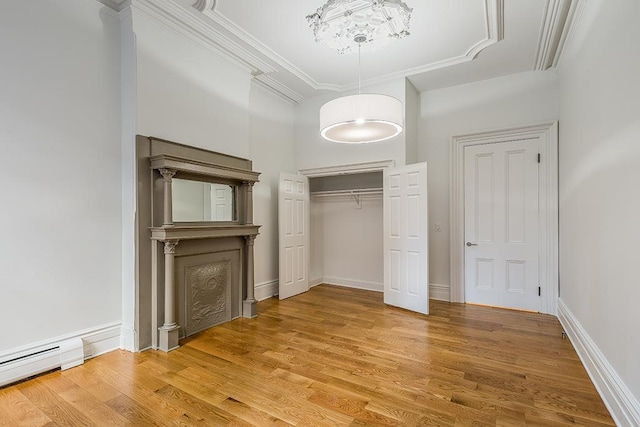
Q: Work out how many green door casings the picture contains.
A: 0